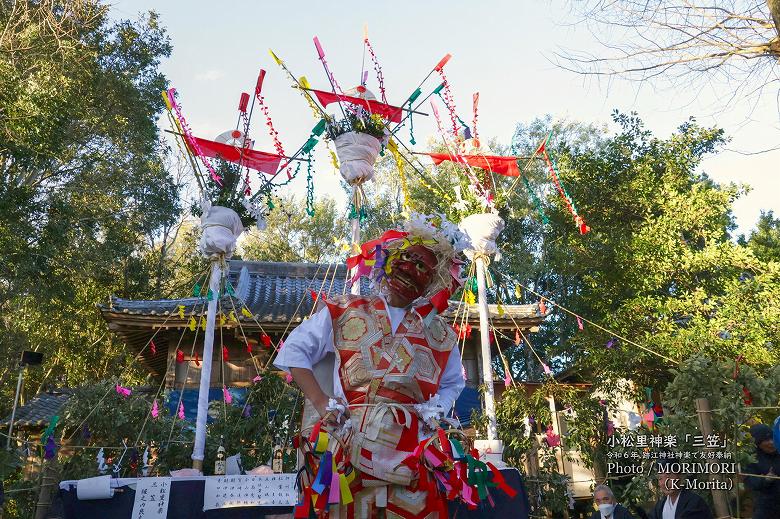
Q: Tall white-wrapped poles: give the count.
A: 3